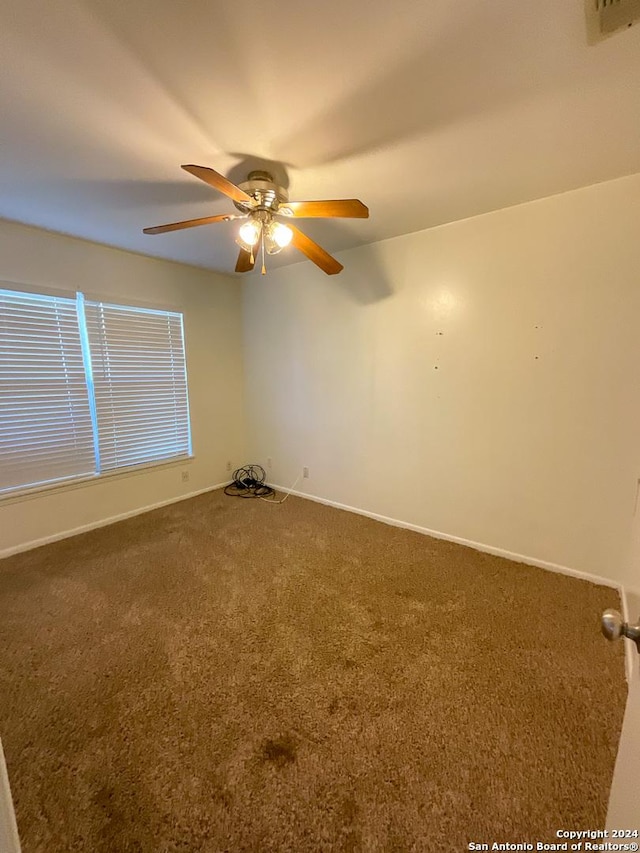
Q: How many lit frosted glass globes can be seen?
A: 2